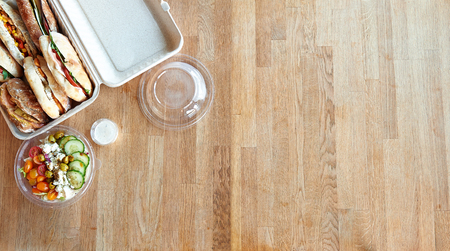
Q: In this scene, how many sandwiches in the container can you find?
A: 6